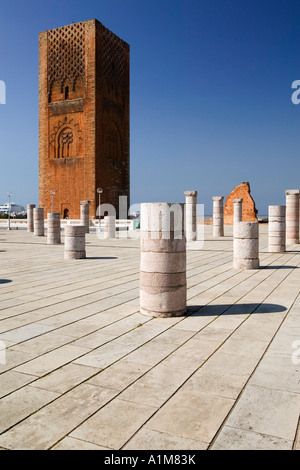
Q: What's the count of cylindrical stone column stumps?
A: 13